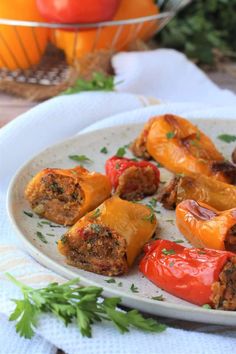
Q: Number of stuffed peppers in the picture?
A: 7